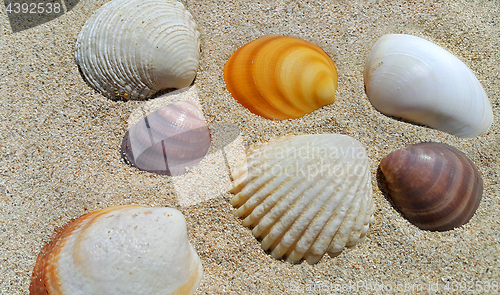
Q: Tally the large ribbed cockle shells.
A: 1